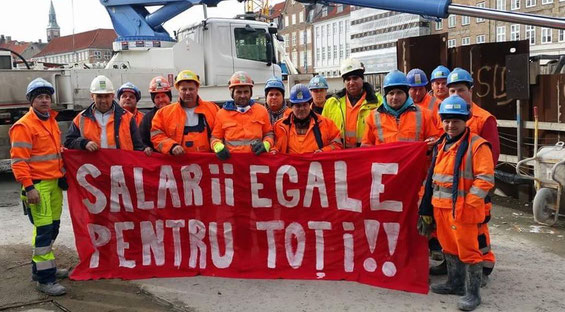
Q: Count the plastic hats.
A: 15